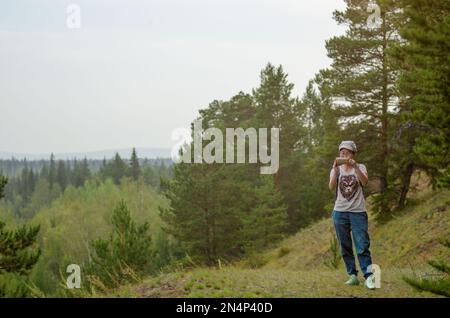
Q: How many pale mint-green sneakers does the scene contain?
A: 2